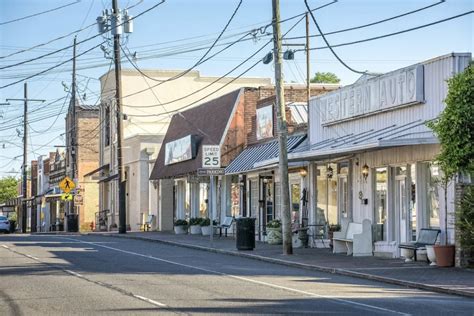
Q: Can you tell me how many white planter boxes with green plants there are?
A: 3